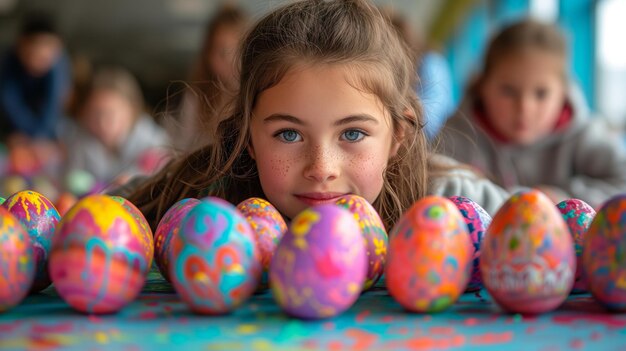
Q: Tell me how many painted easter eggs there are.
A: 14